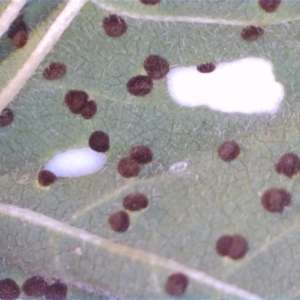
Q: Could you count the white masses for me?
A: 2